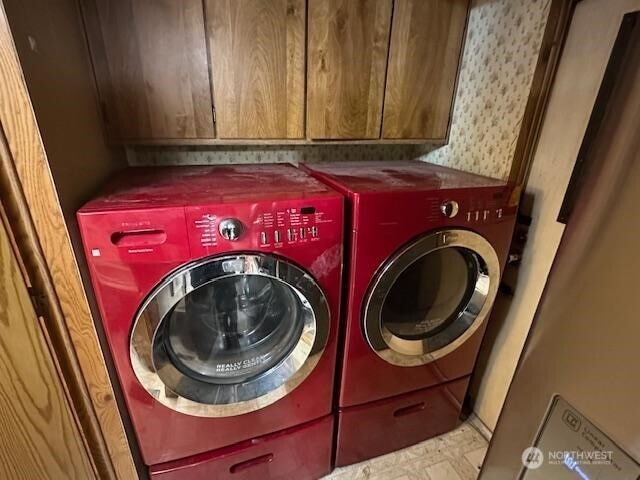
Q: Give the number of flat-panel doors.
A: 4